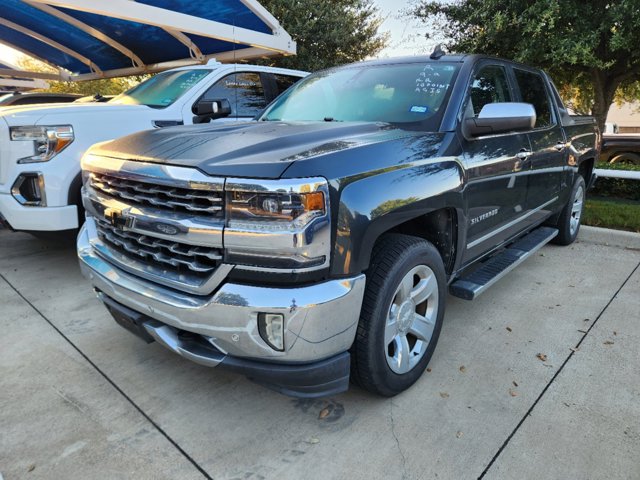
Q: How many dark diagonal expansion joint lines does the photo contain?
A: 2